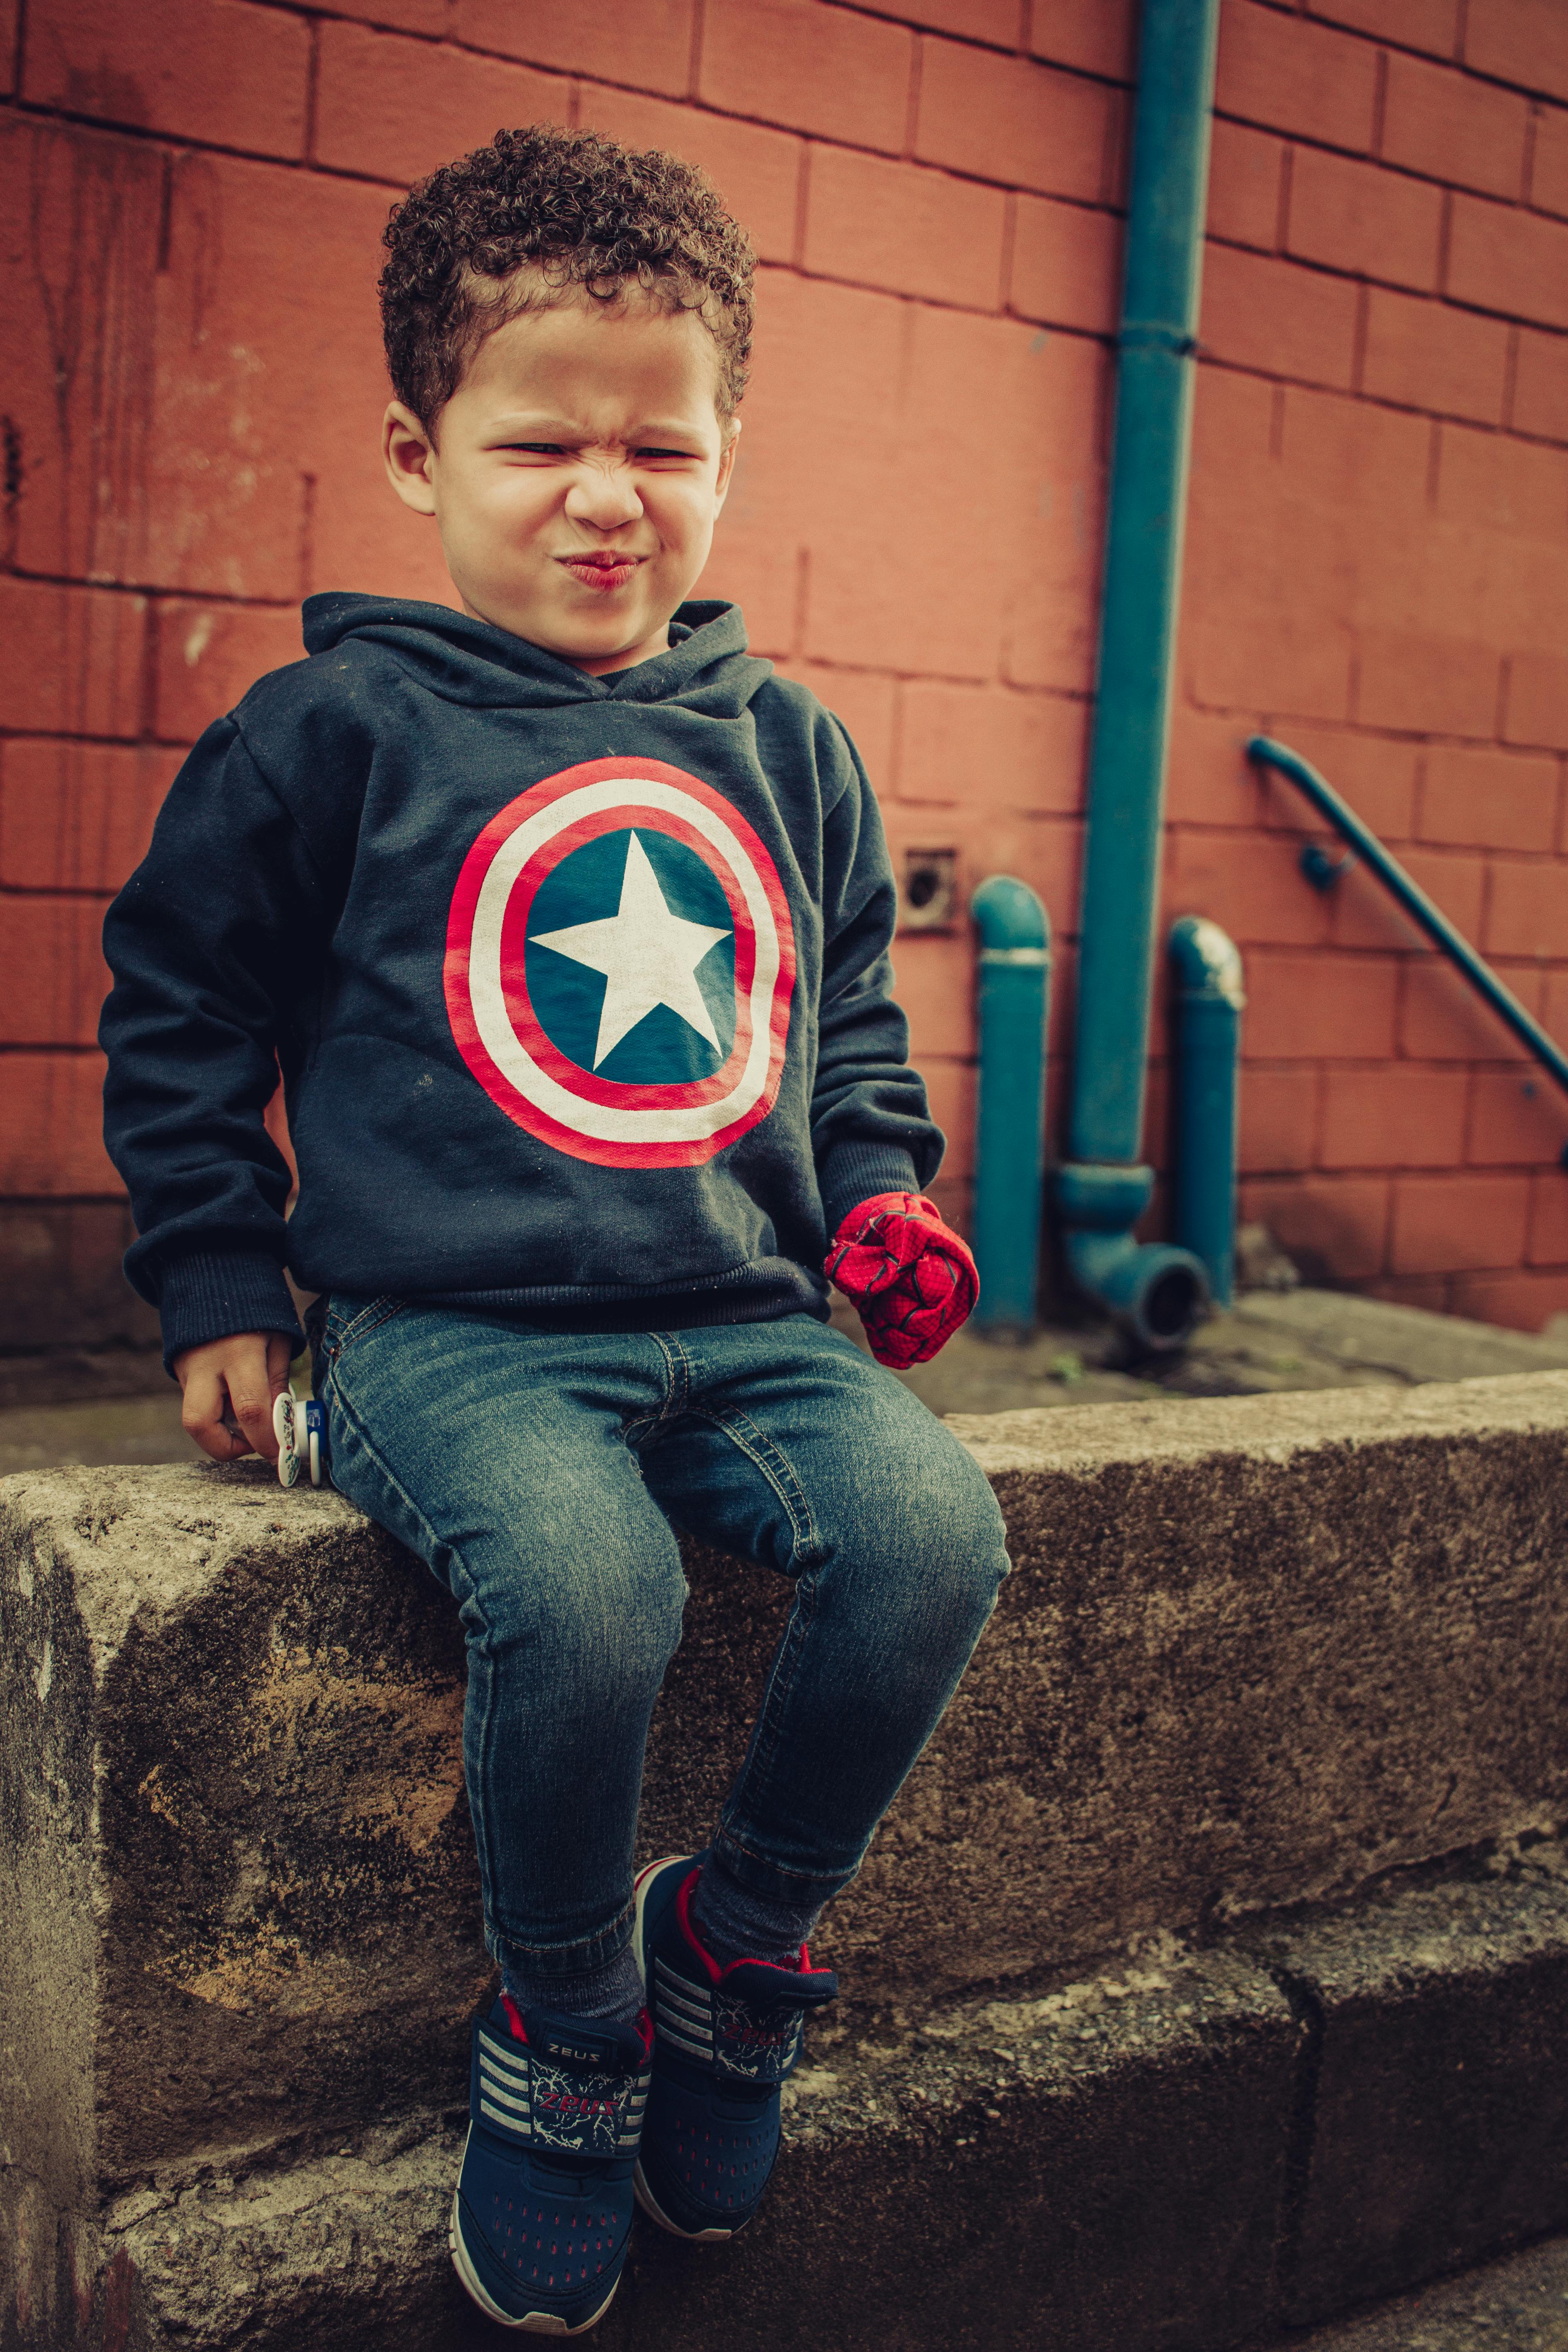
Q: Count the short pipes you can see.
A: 2